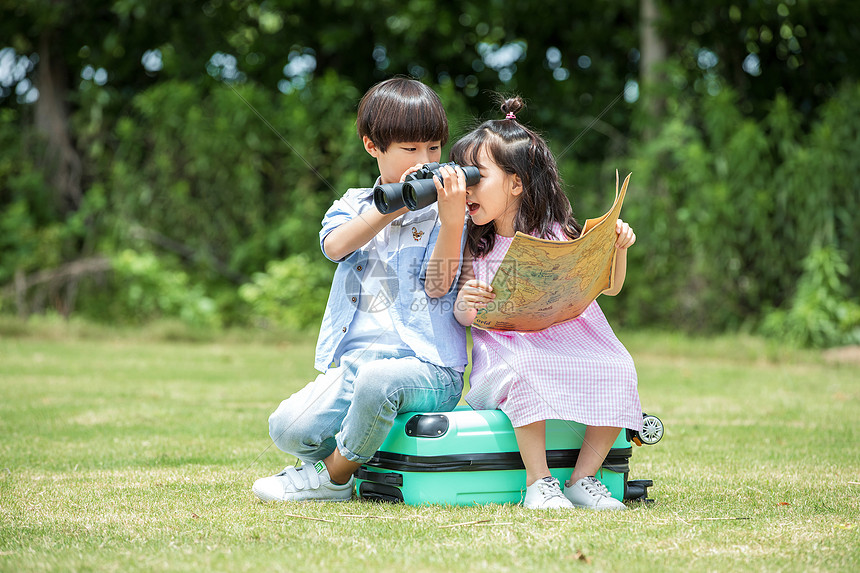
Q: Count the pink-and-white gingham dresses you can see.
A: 1